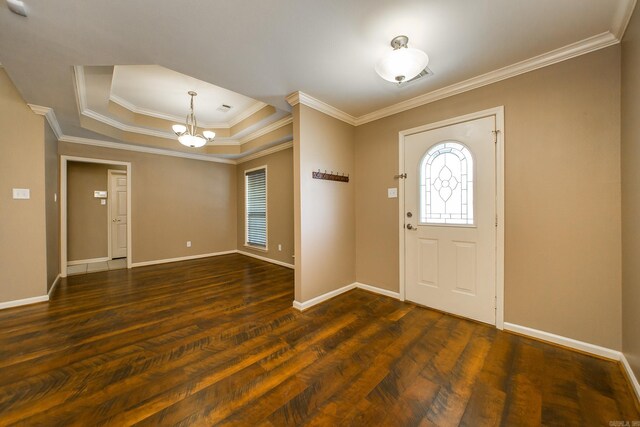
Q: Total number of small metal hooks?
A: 6